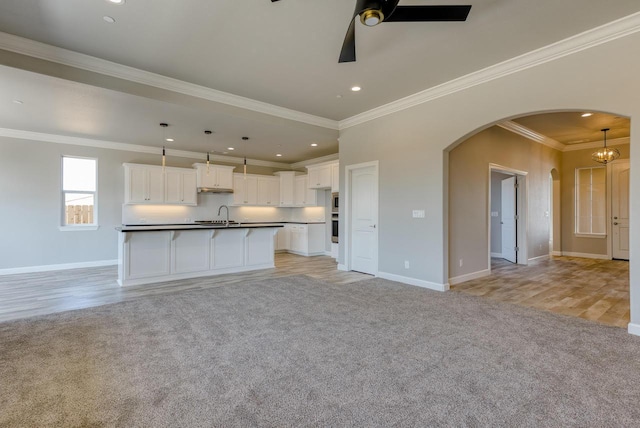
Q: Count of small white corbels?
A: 5